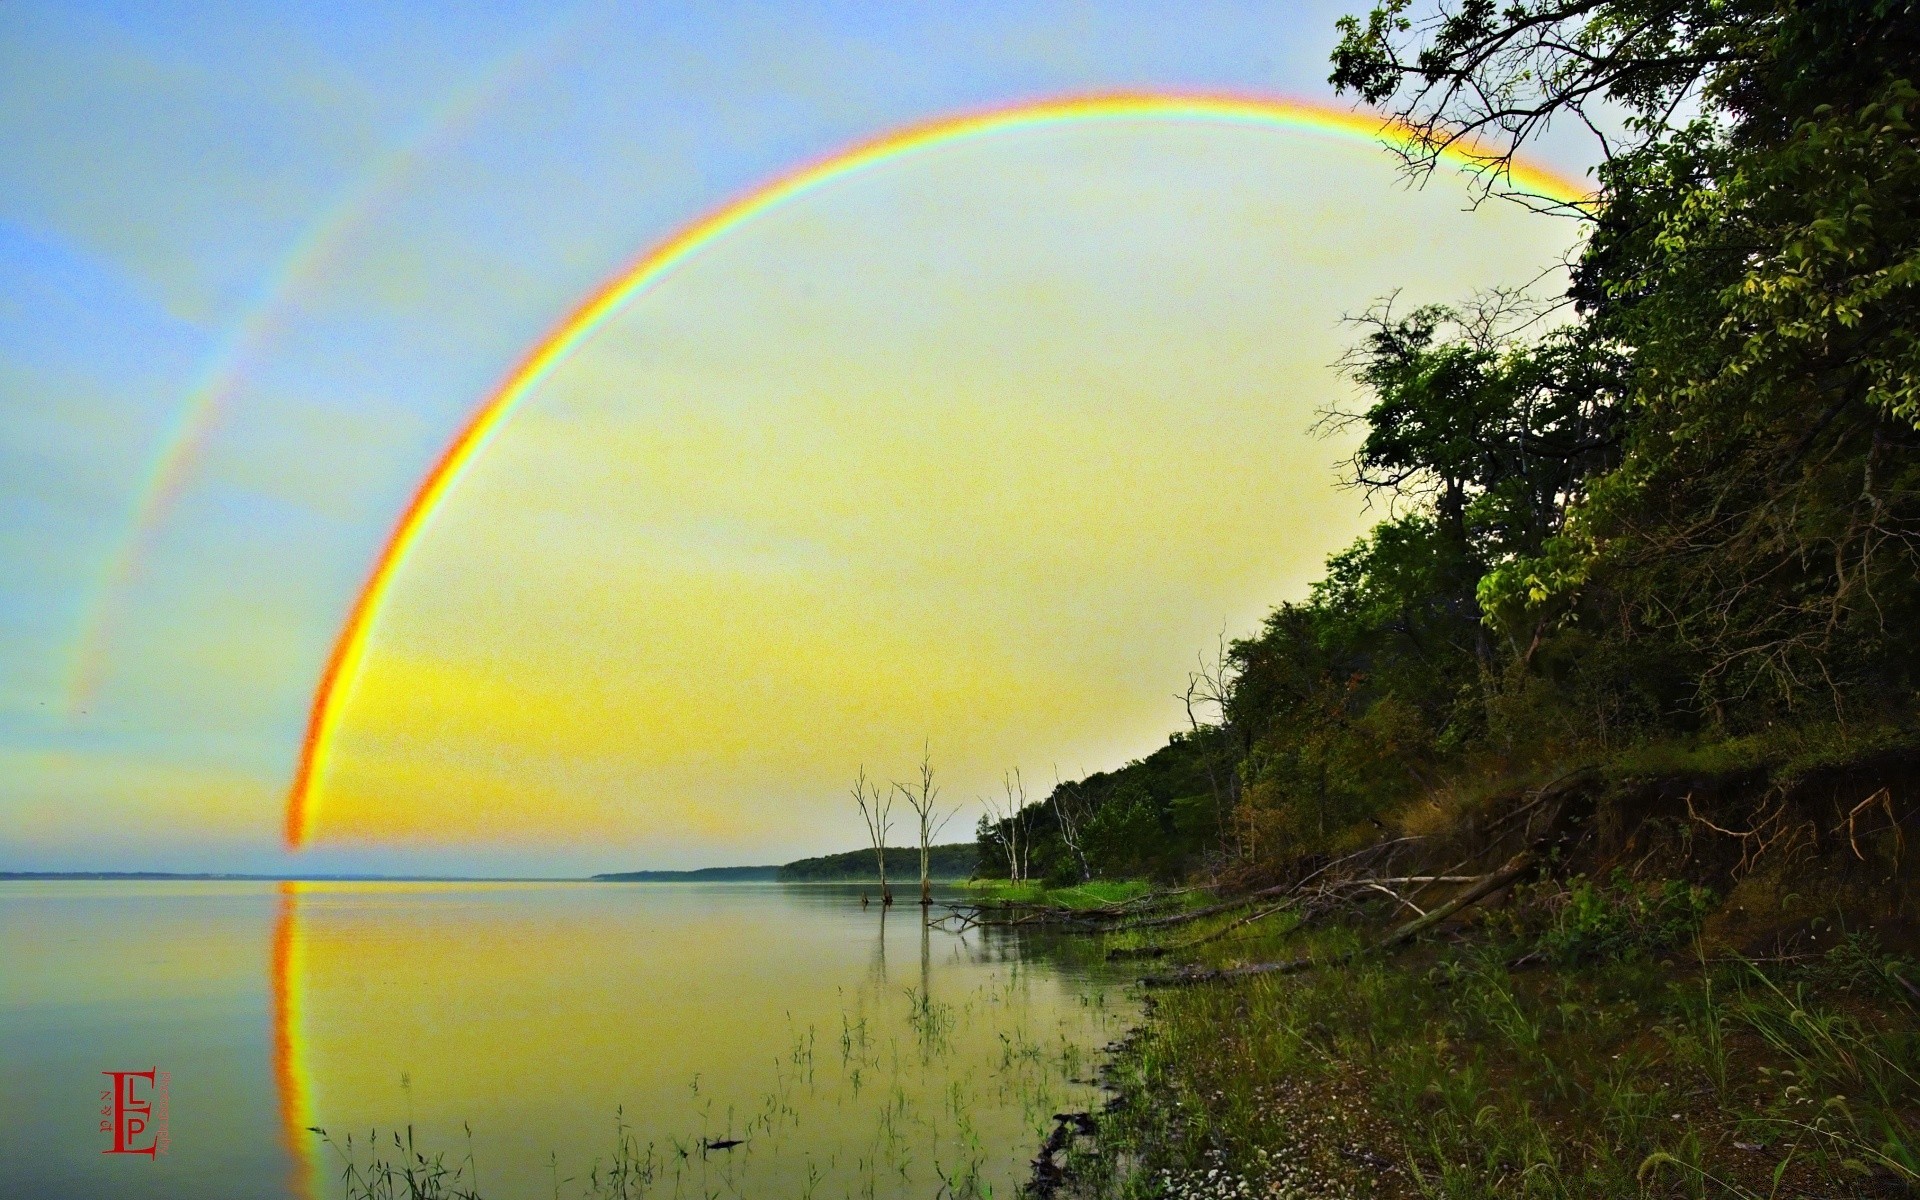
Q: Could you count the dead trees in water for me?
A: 2